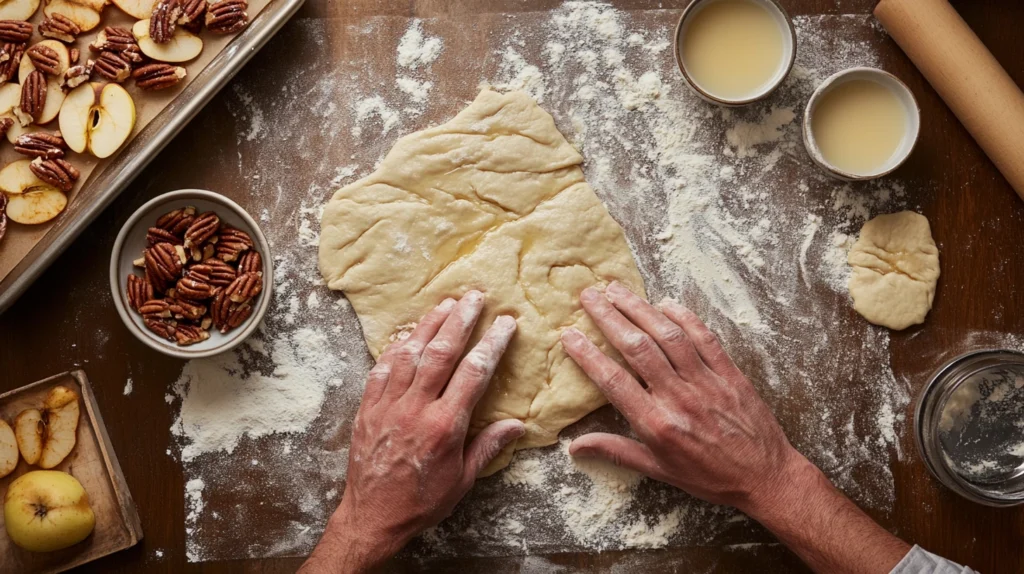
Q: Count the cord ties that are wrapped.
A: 0